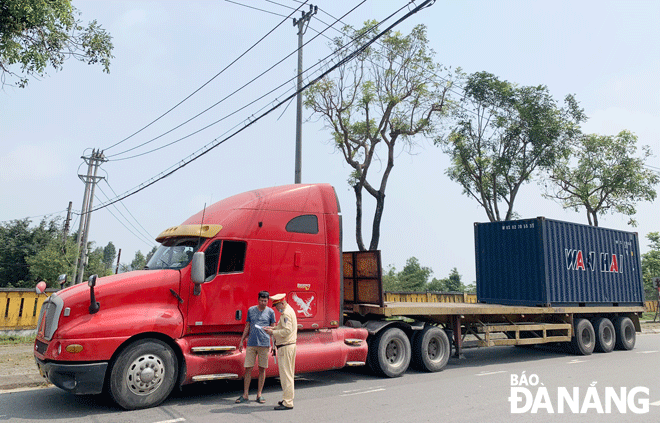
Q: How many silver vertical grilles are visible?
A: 1